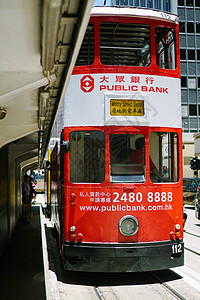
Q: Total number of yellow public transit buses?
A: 0